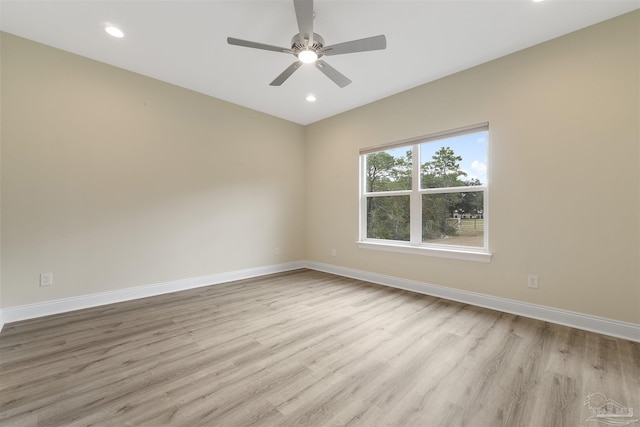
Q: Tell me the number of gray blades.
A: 5